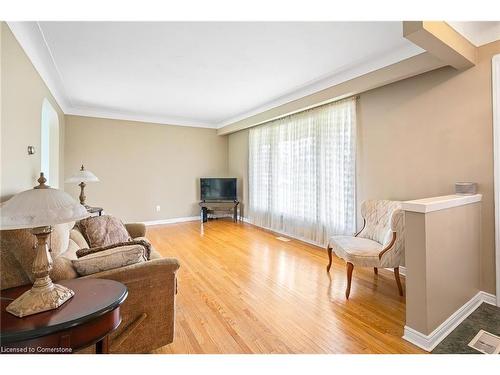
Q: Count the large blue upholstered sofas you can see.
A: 0